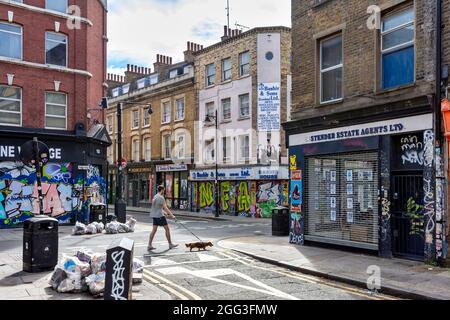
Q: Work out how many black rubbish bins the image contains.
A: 3